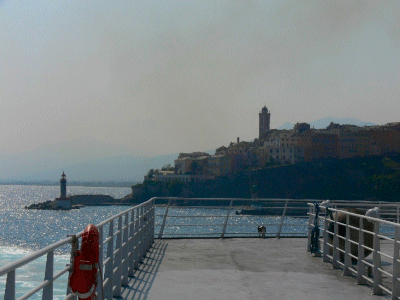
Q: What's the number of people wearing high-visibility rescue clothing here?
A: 0